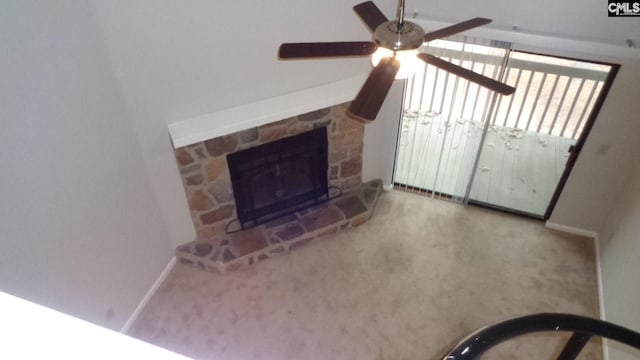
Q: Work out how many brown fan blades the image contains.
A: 5